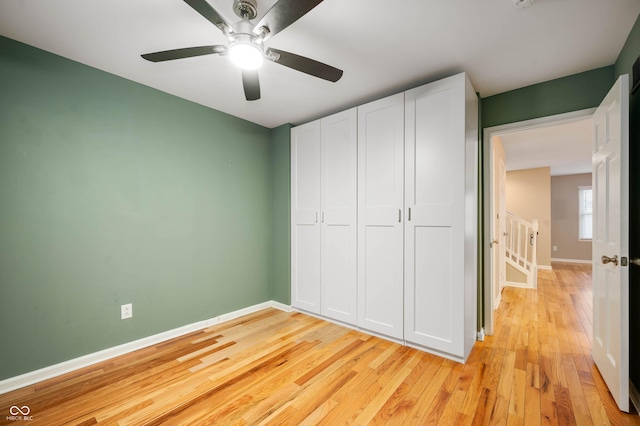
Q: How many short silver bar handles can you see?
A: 4